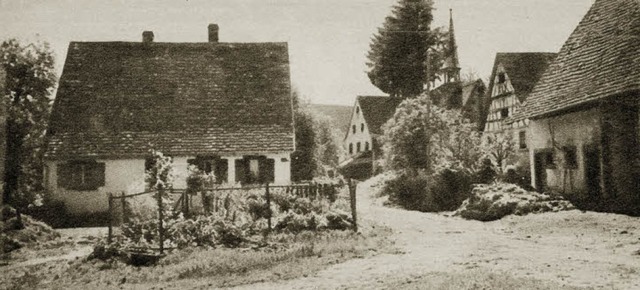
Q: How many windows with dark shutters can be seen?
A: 3